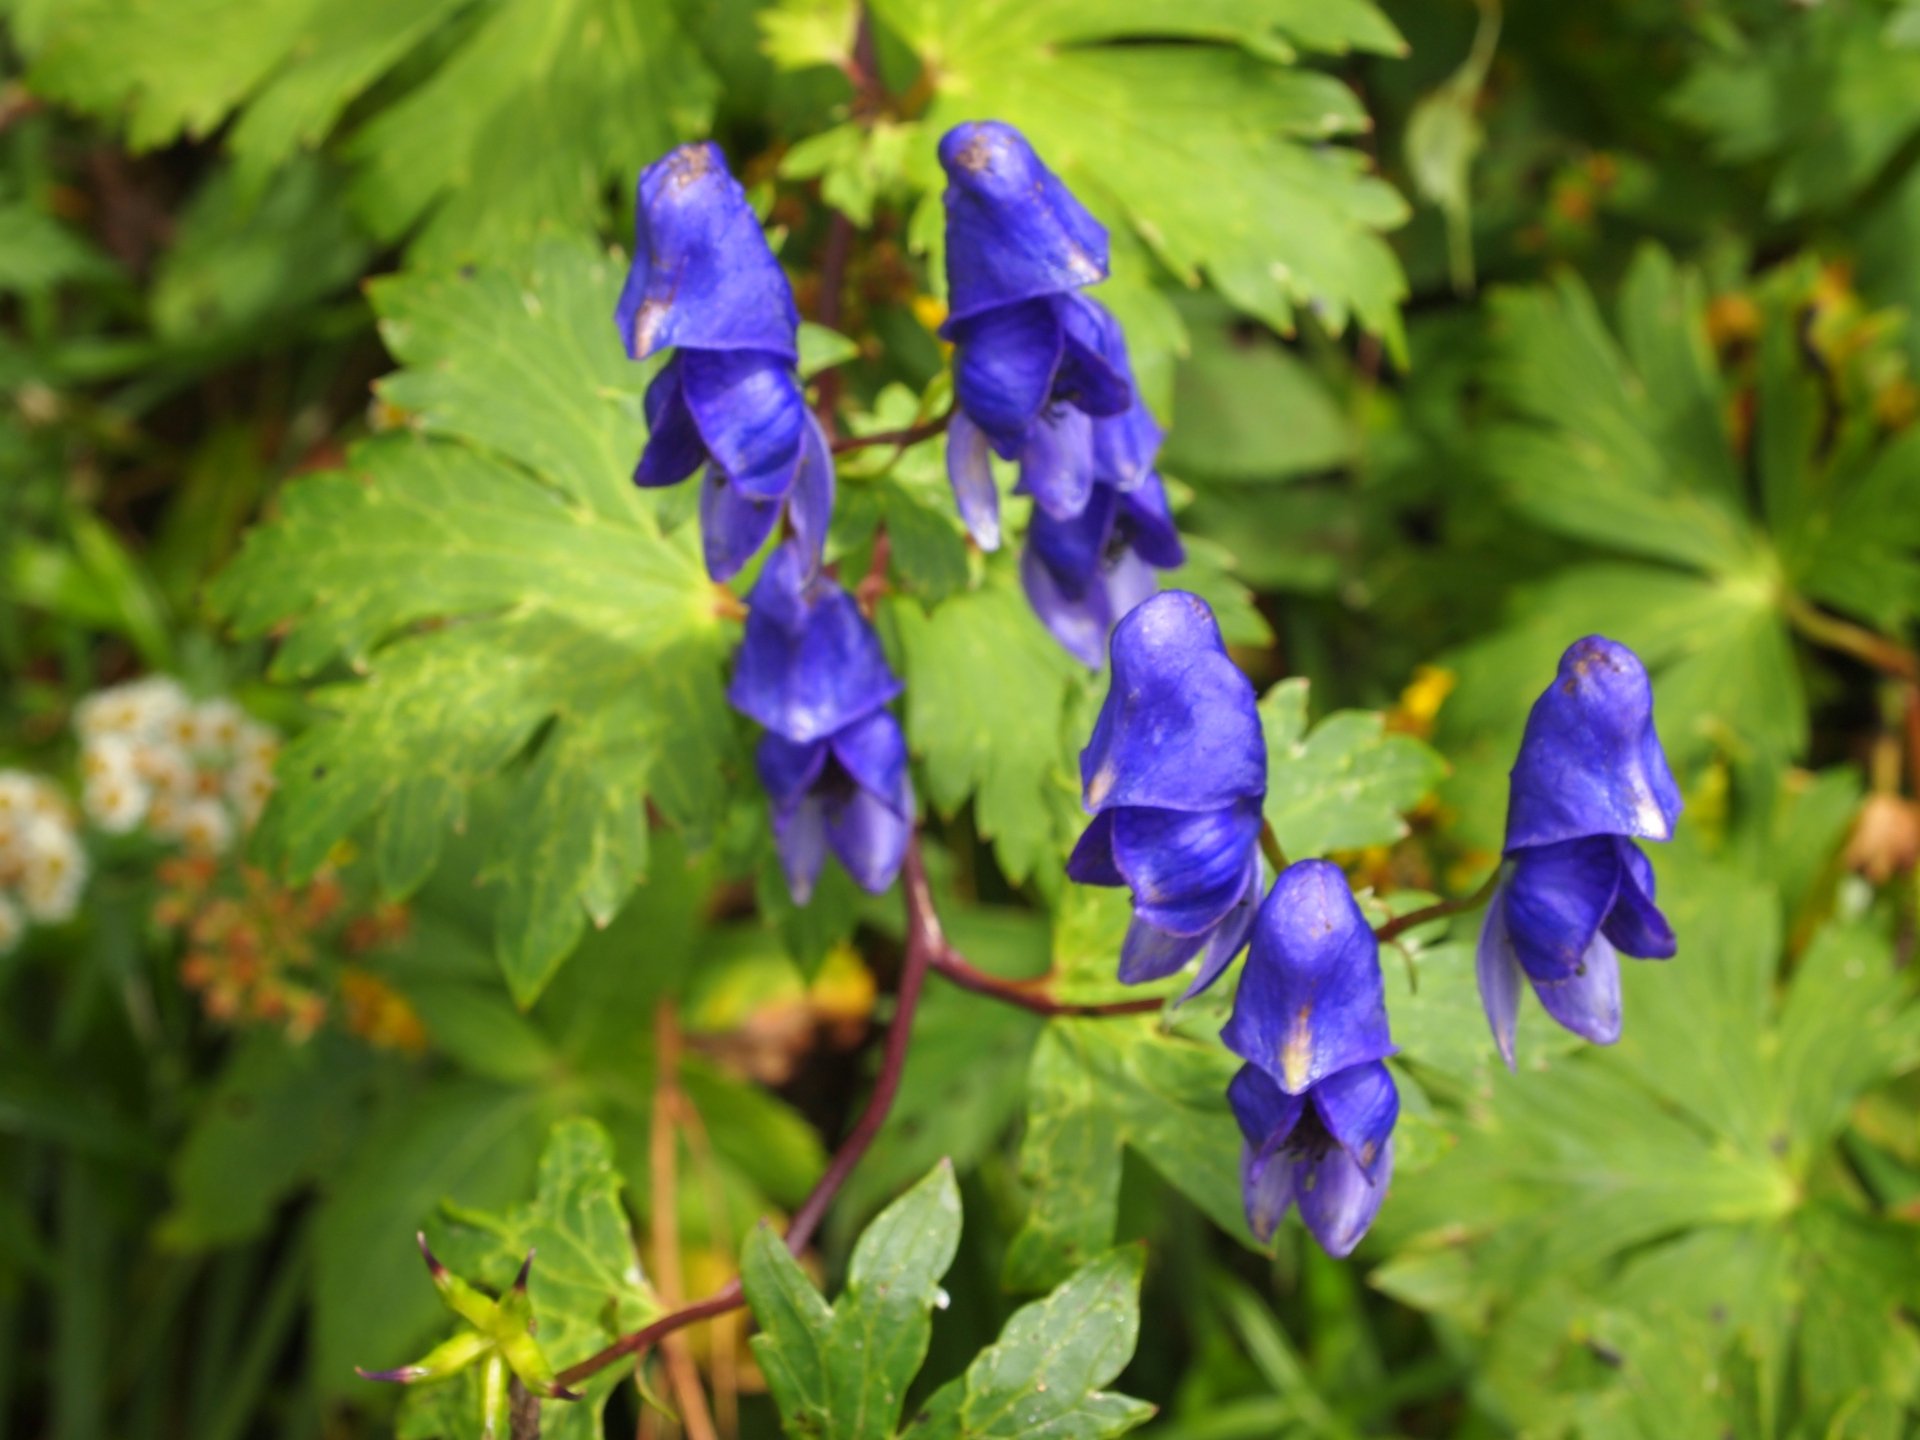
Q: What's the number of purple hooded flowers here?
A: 7